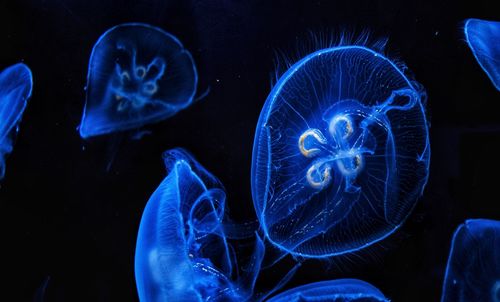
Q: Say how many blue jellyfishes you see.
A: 7